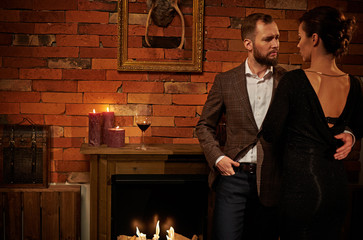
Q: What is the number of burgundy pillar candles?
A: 3